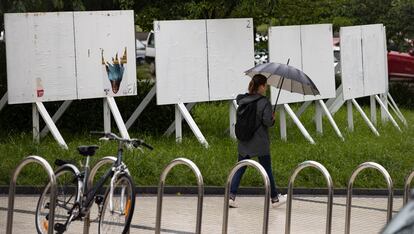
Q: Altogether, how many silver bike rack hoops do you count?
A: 7